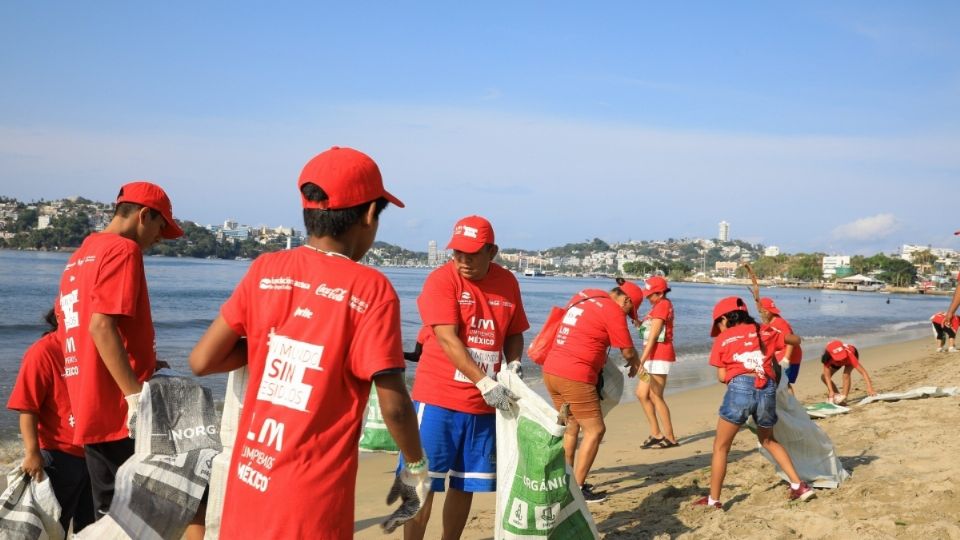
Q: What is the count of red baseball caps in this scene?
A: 8